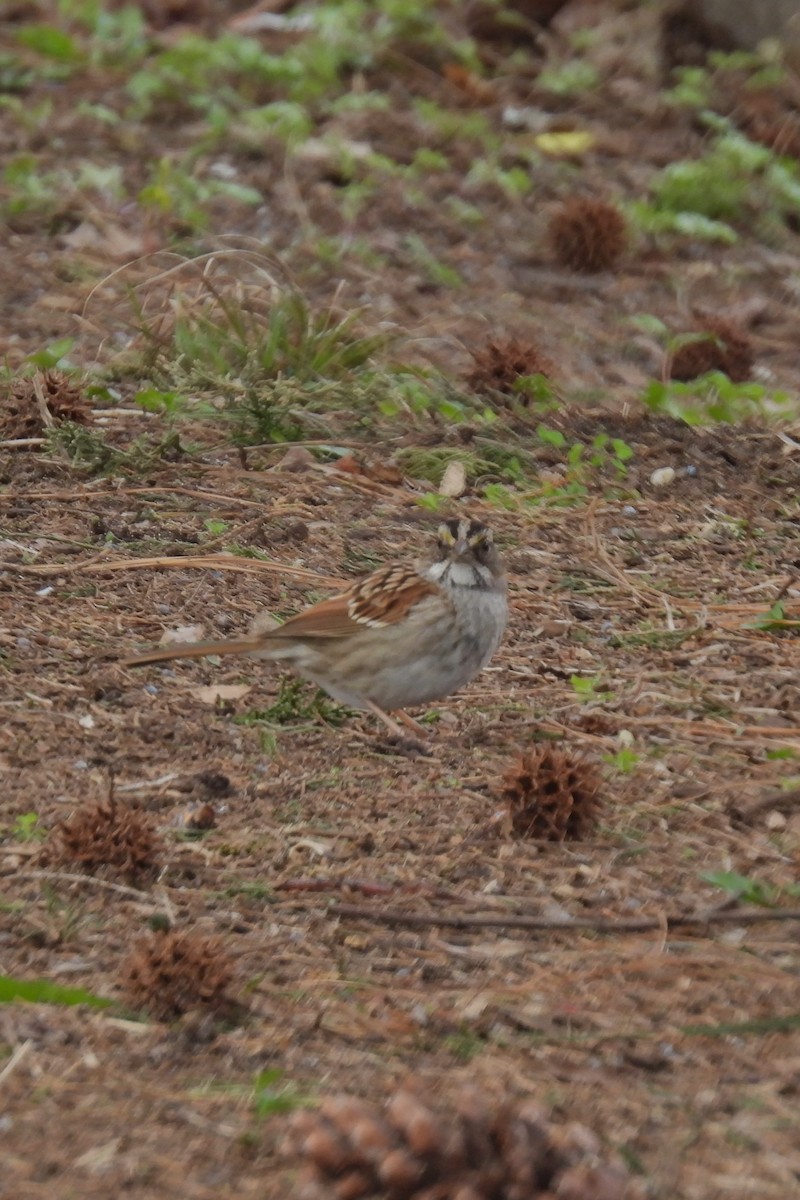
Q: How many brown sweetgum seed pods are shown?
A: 7